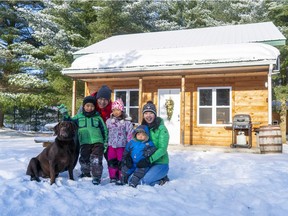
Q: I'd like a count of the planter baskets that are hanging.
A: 0